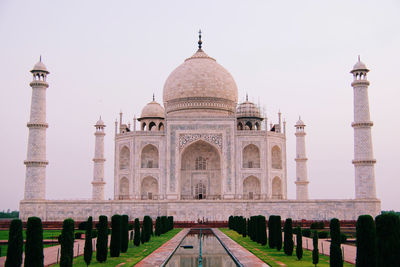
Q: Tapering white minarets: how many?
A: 4